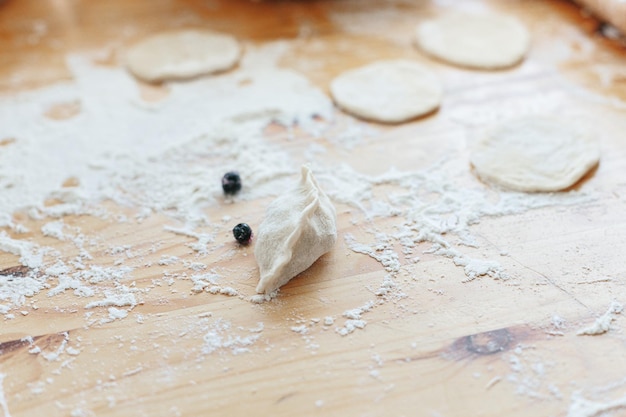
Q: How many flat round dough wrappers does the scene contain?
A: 4